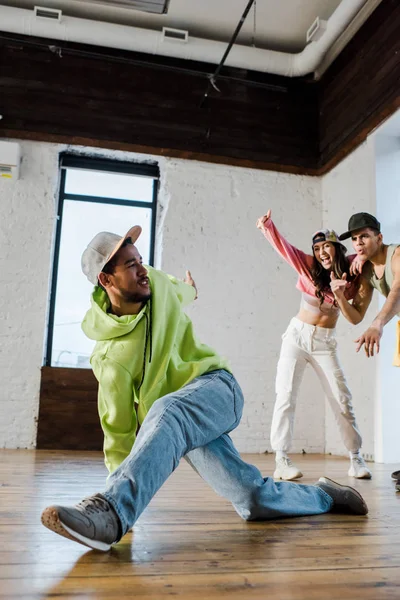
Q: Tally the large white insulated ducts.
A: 1